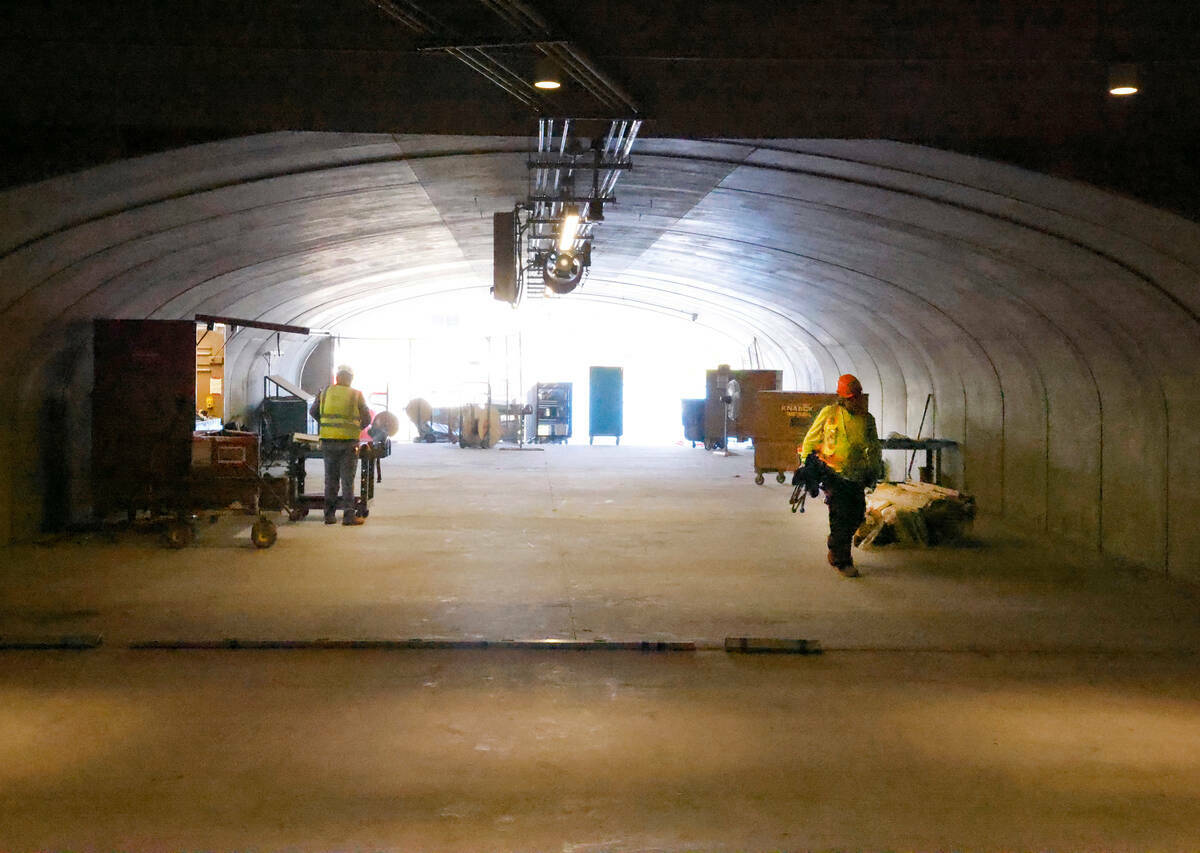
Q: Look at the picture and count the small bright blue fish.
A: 0